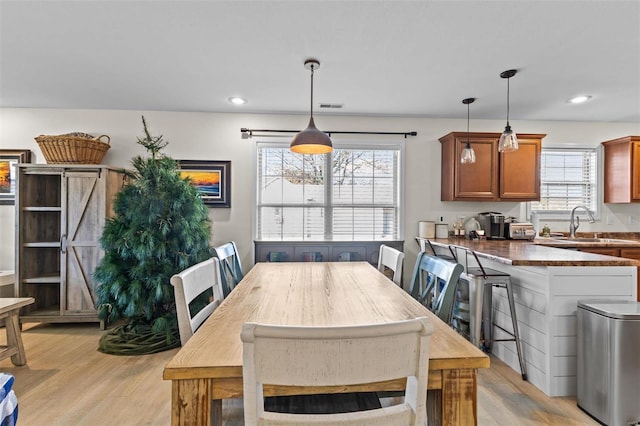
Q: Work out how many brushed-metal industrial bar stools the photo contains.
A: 2